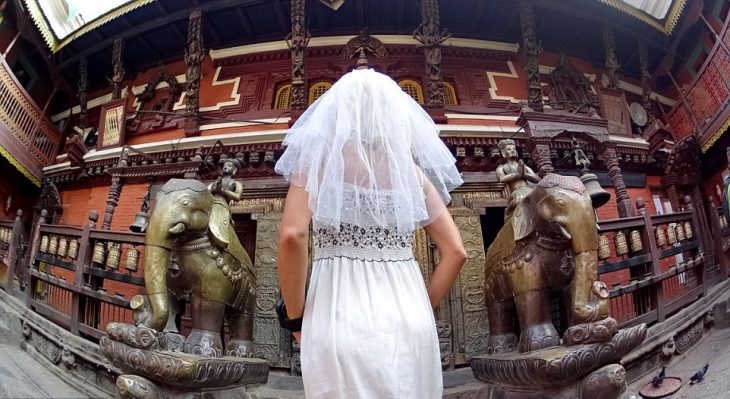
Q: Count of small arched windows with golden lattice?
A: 4